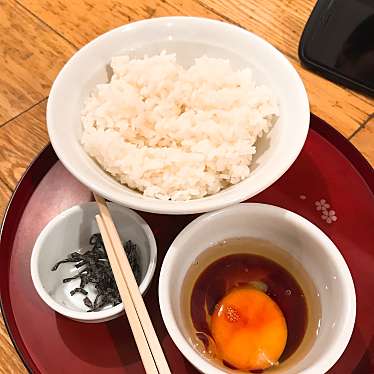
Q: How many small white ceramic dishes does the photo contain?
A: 2